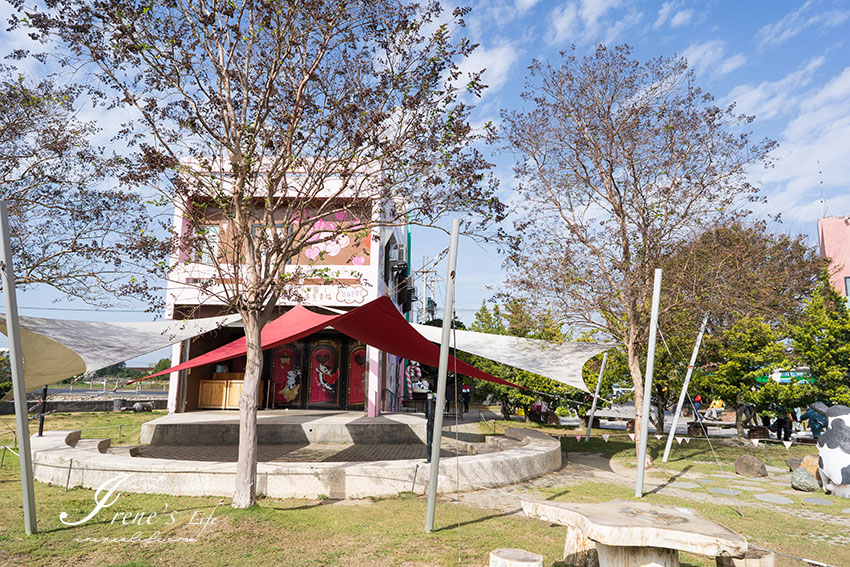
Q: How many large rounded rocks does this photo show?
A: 4